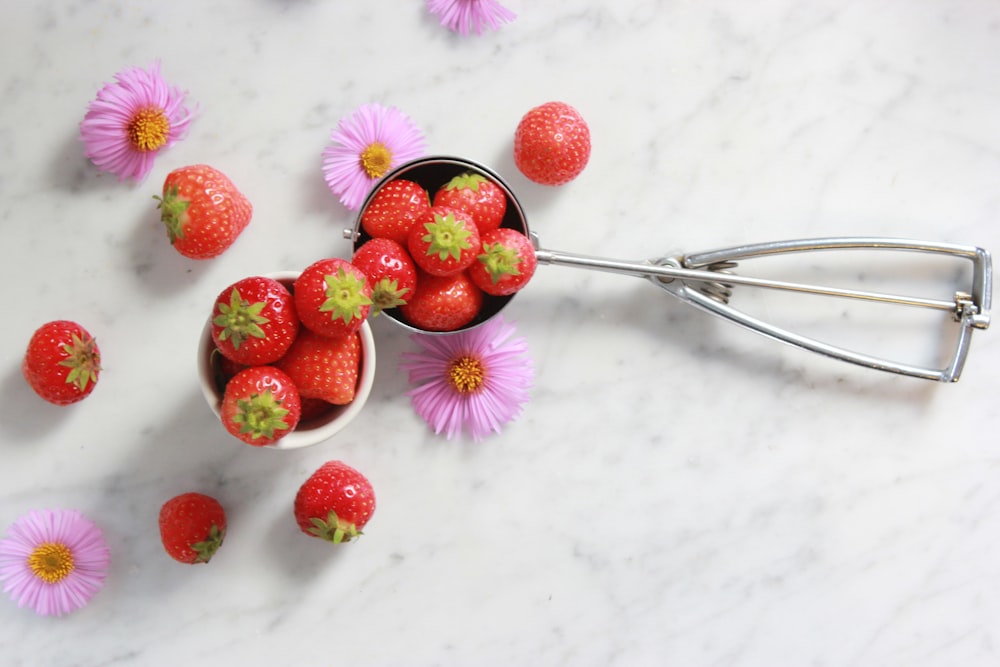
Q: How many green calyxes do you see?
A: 11